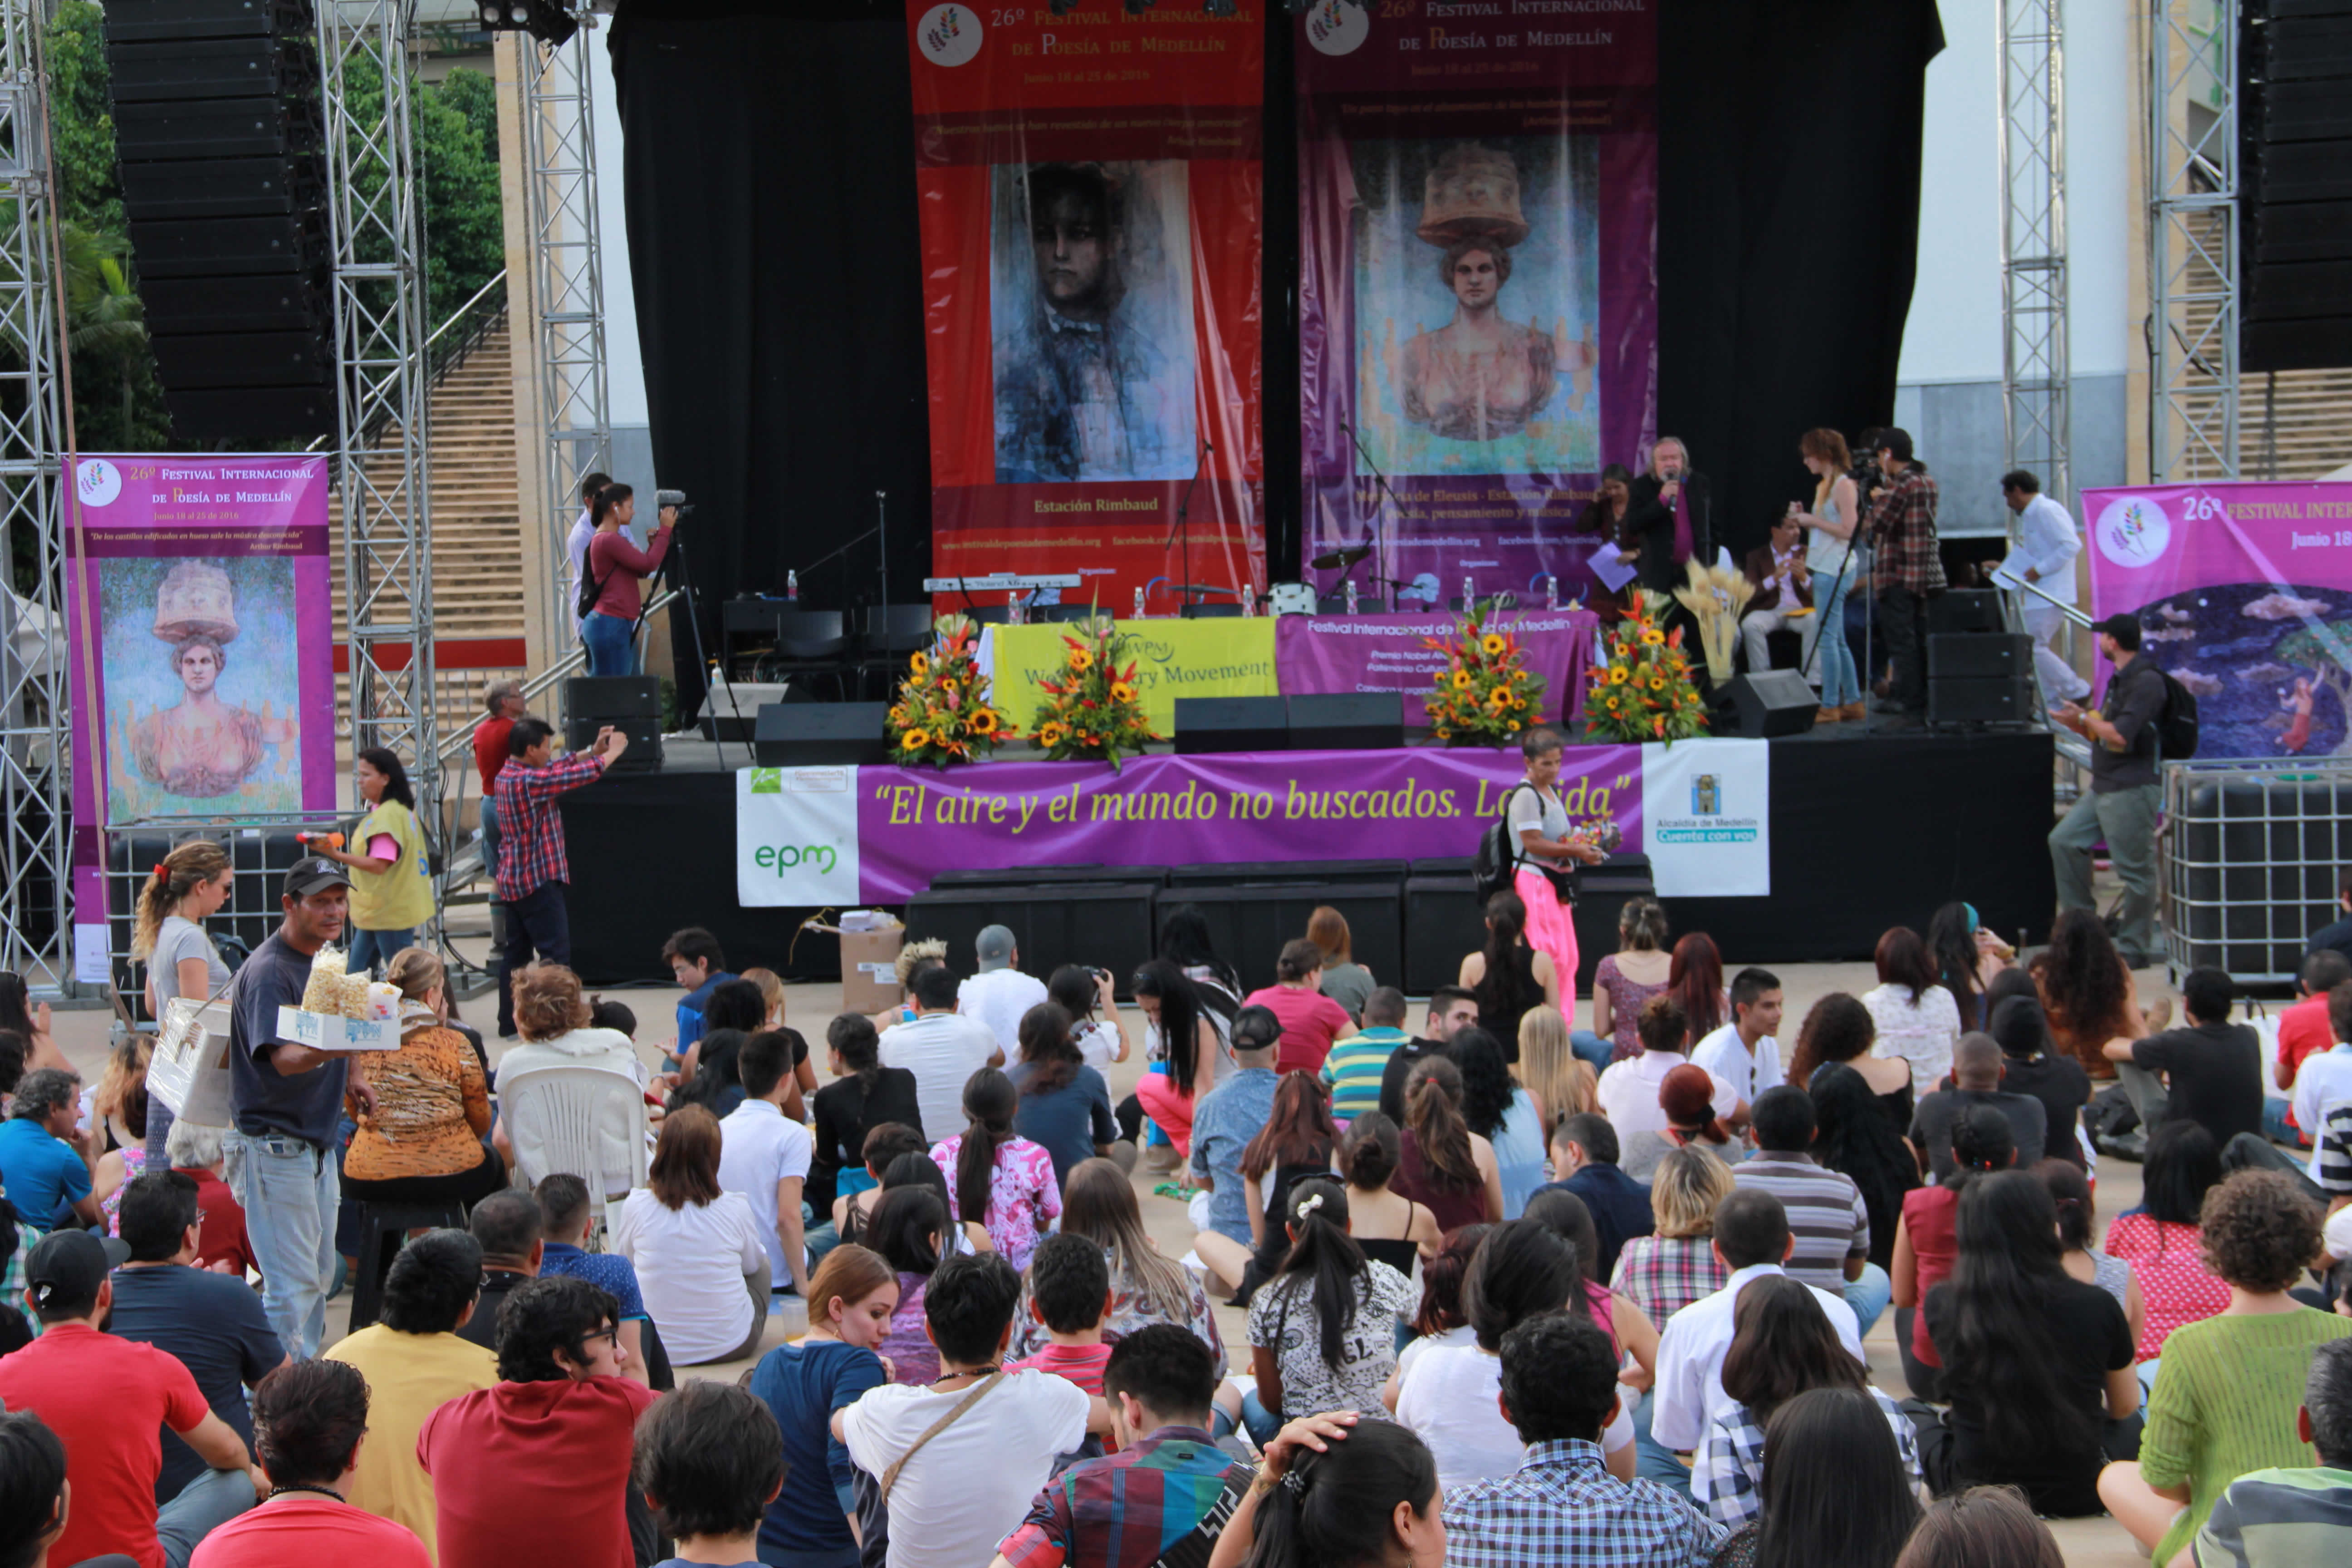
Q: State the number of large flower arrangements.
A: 4